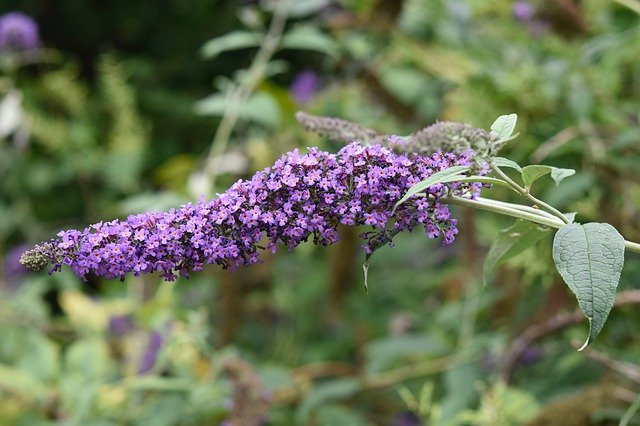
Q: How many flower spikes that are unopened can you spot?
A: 2